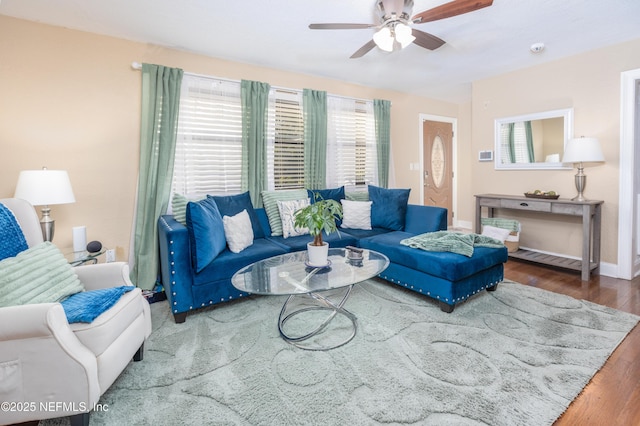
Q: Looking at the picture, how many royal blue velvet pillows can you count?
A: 4